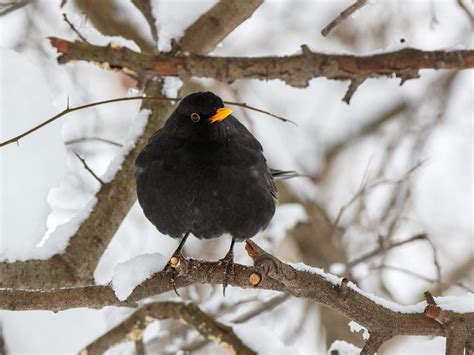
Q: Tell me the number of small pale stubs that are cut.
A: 2